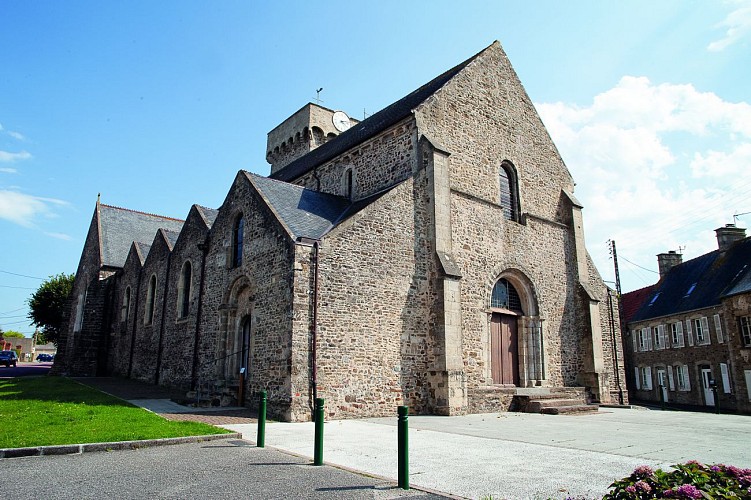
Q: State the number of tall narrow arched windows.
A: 6